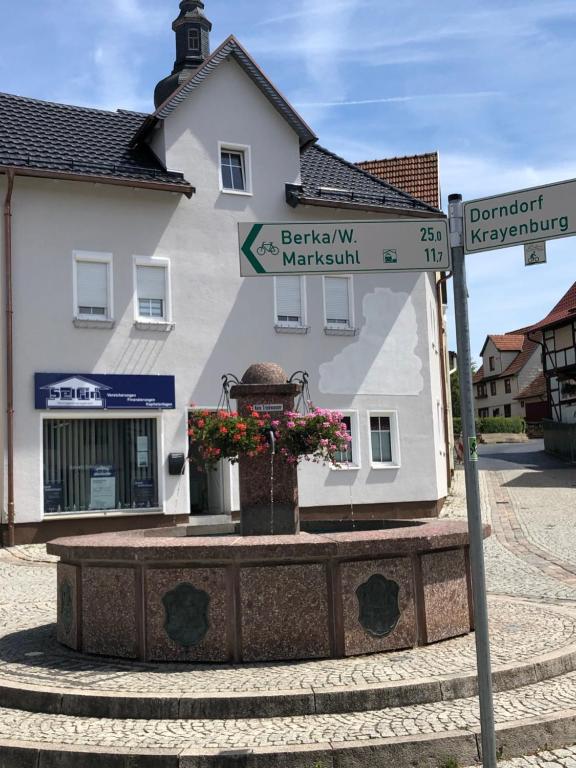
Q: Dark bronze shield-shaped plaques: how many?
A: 3